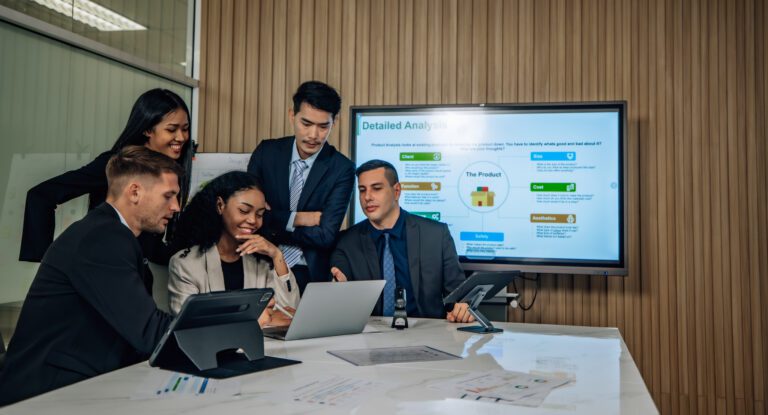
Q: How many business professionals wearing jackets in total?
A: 5